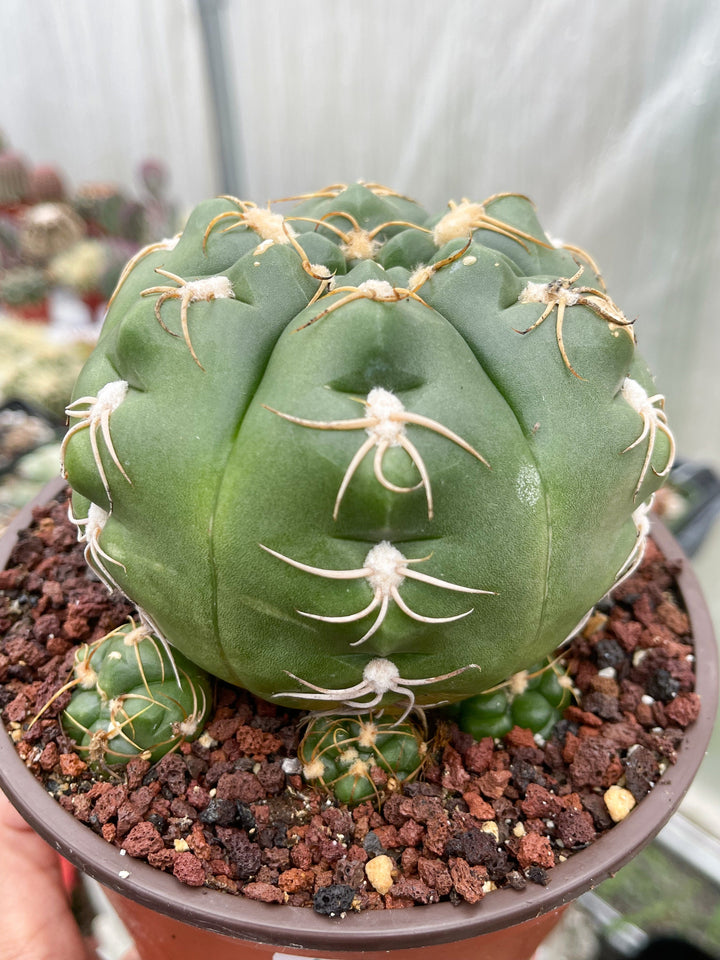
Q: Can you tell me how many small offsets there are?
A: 3